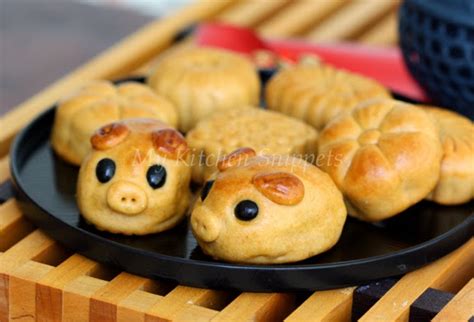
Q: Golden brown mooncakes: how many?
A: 8